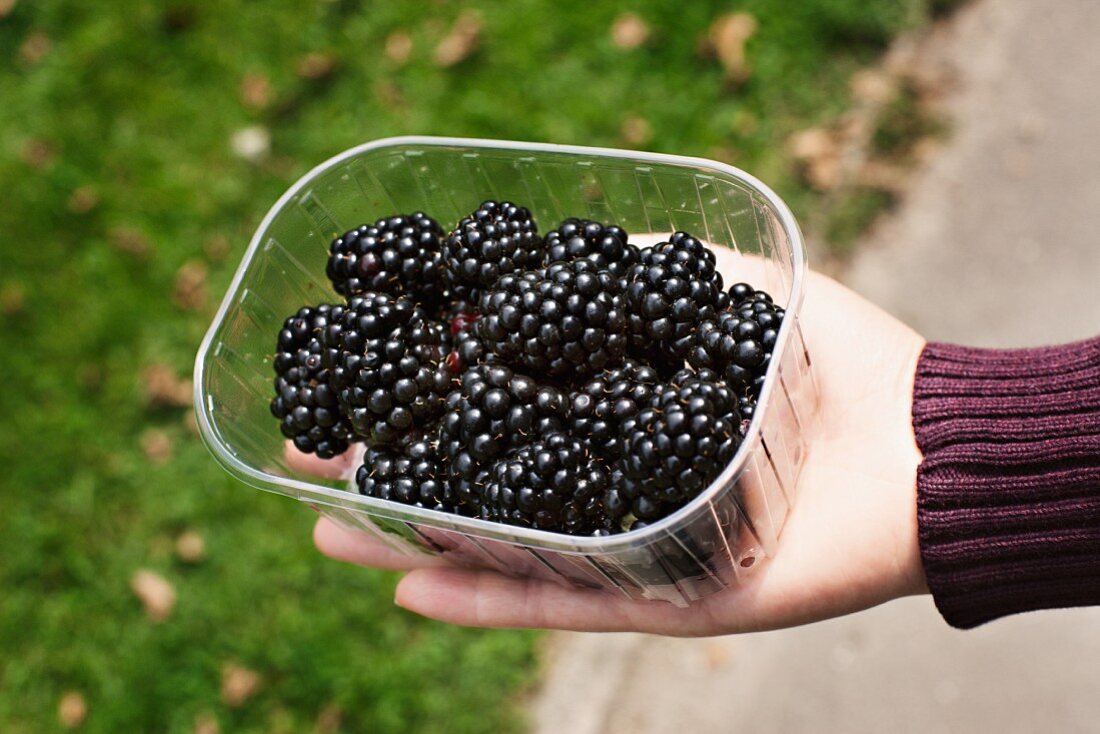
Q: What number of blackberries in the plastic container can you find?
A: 13